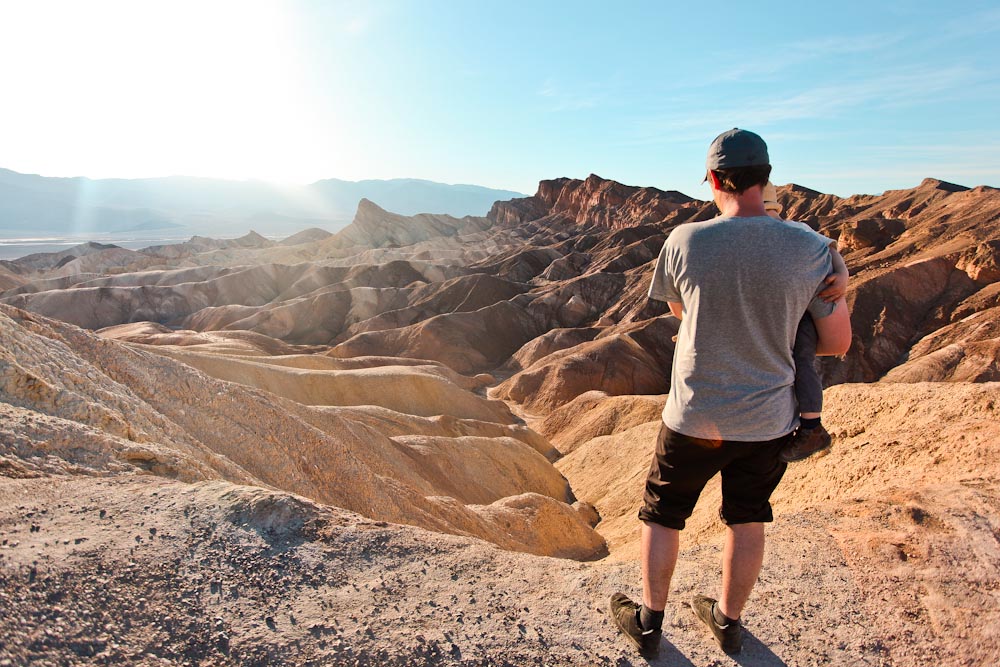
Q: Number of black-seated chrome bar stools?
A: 0